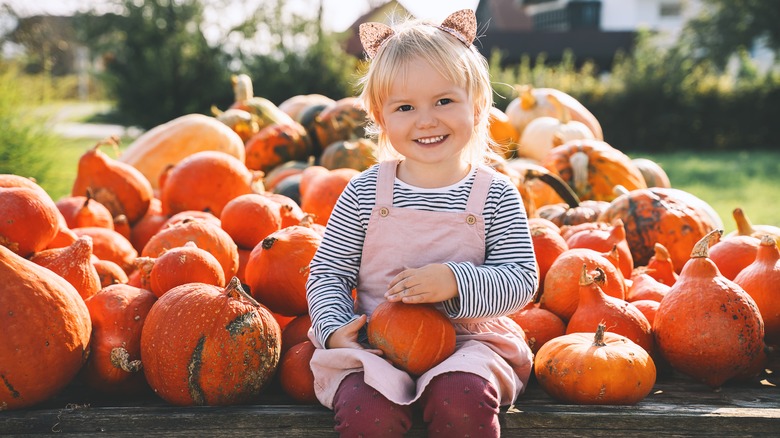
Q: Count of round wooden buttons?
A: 2